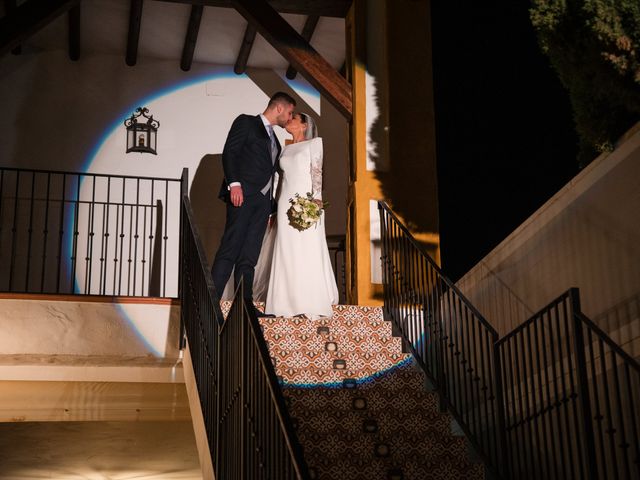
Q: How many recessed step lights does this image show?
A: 8